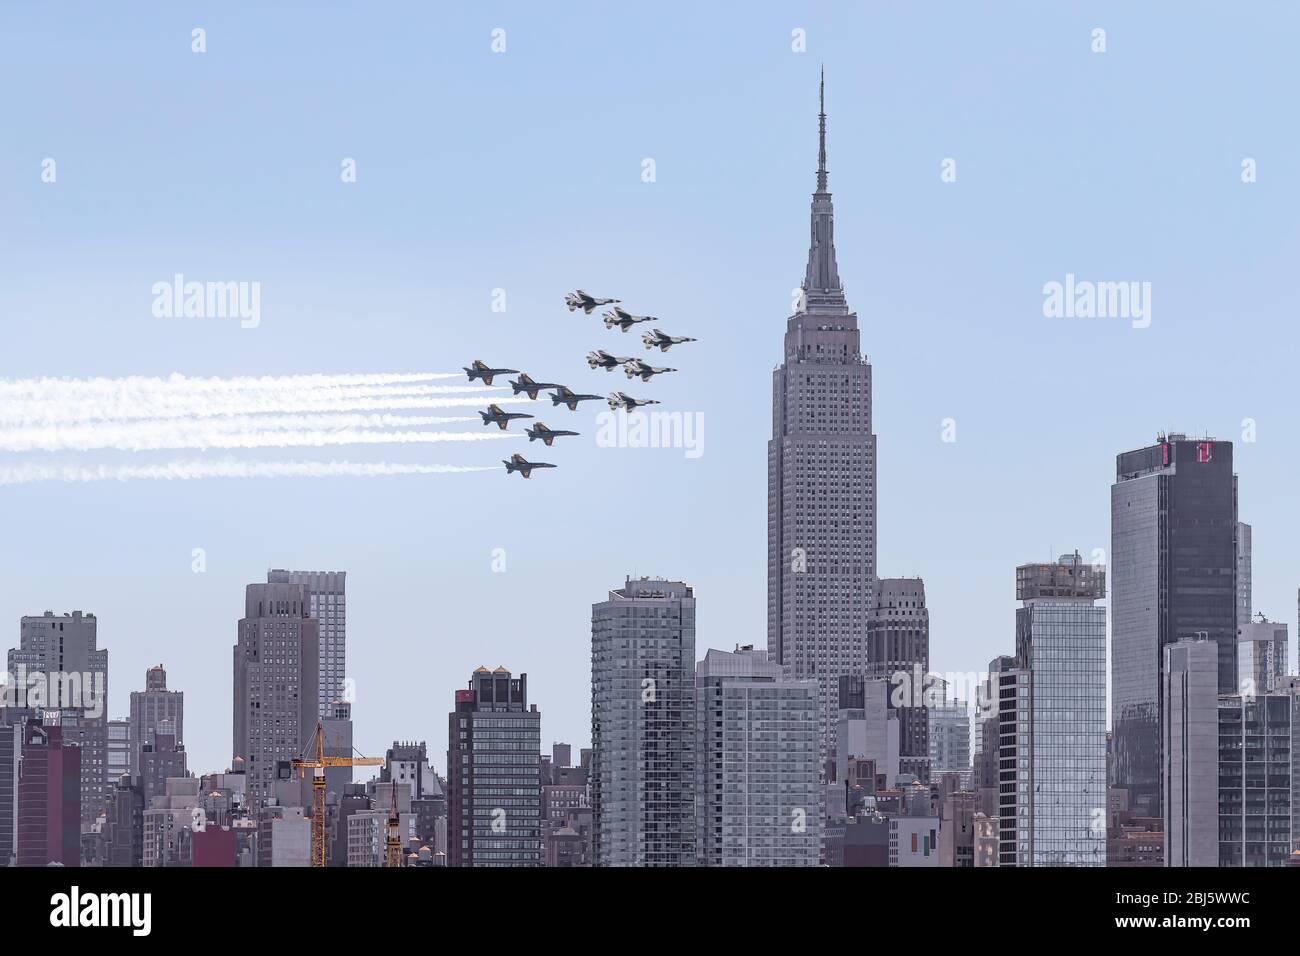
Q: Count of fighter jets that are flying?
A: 12